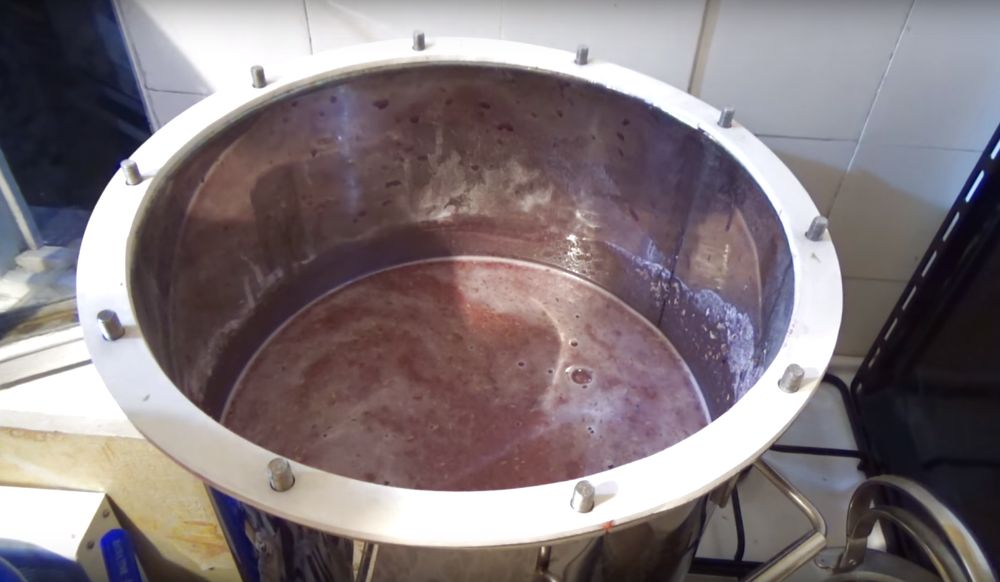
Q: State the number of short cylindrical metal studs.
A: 10